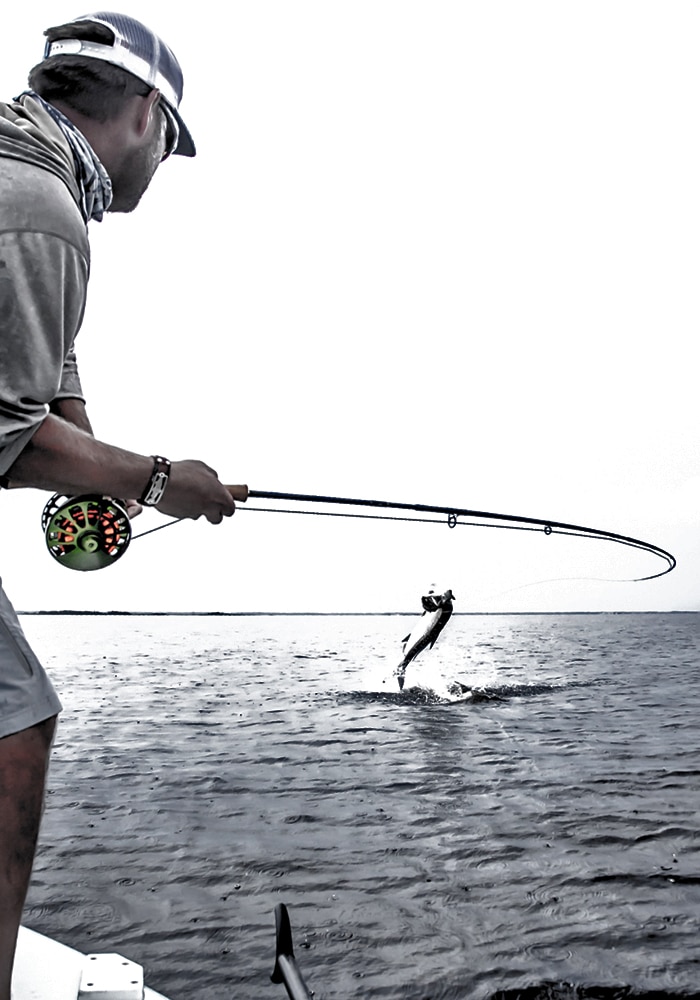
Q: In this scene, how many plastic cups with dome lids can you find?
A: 0